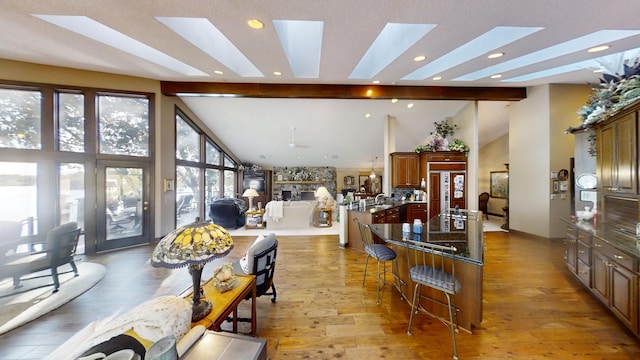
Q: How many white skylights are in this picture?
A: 7